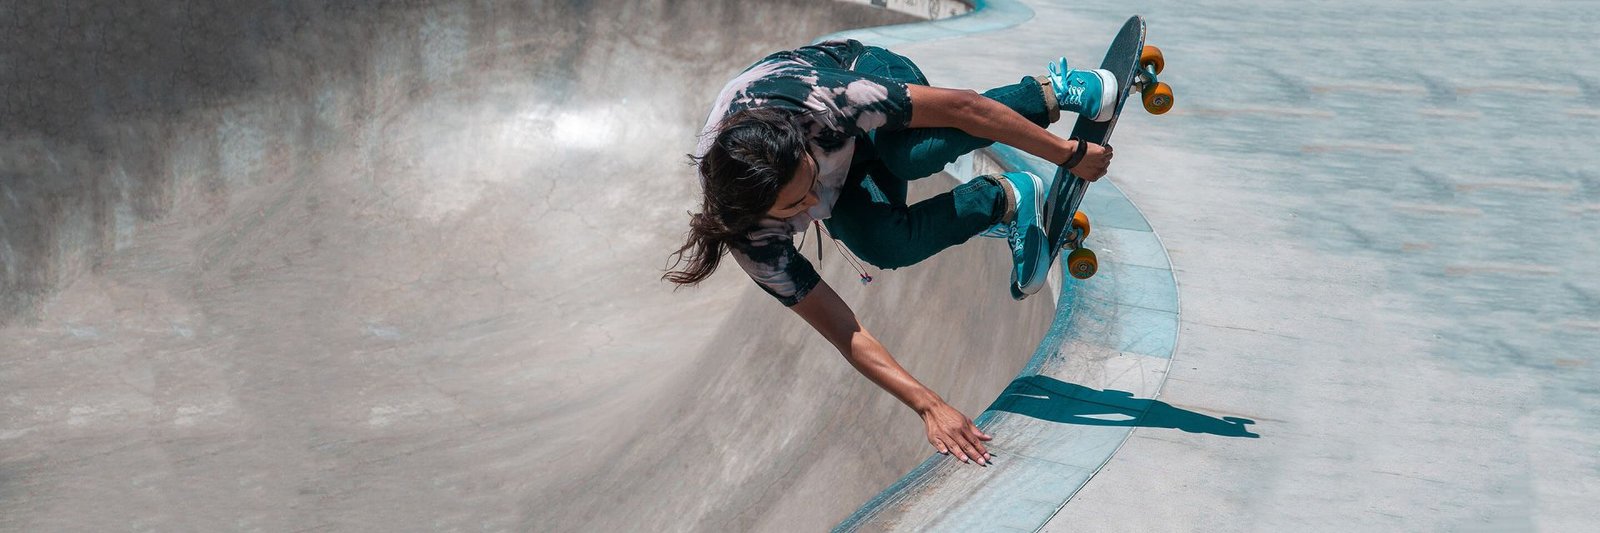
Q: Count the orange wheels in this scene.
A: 4